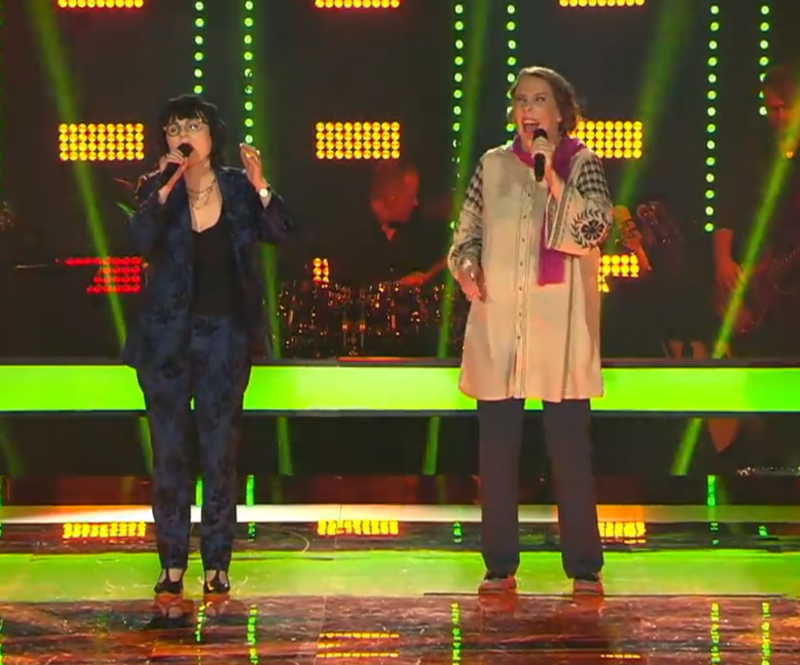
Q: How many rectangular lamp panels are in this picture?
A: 9